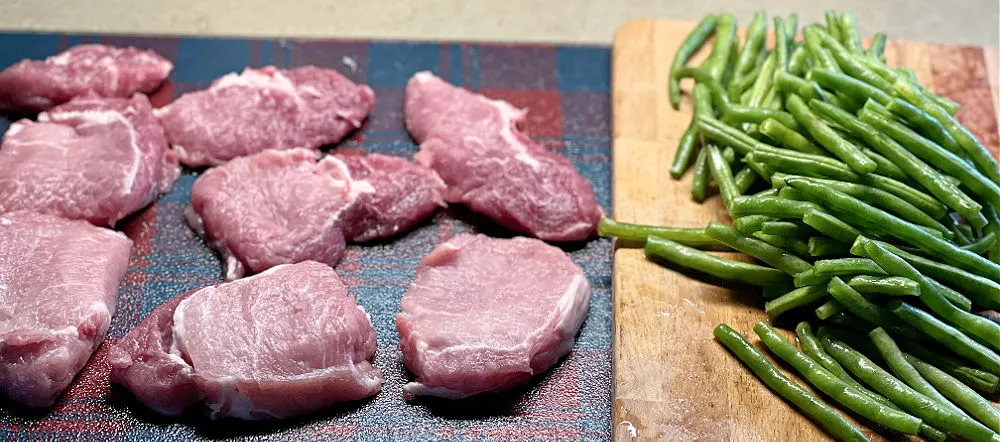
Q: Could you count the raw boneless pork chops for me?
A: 8